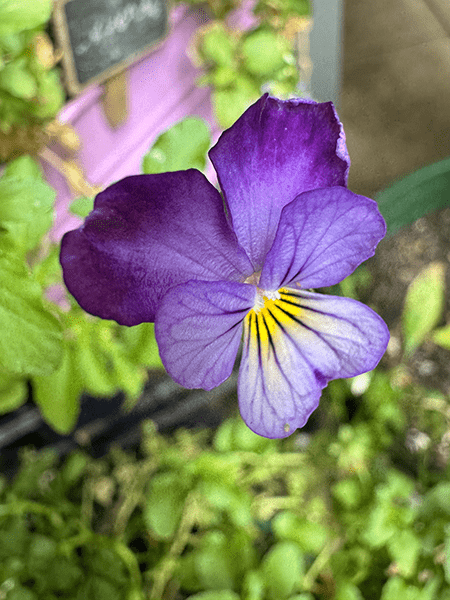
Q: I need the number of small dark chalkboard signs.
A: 1